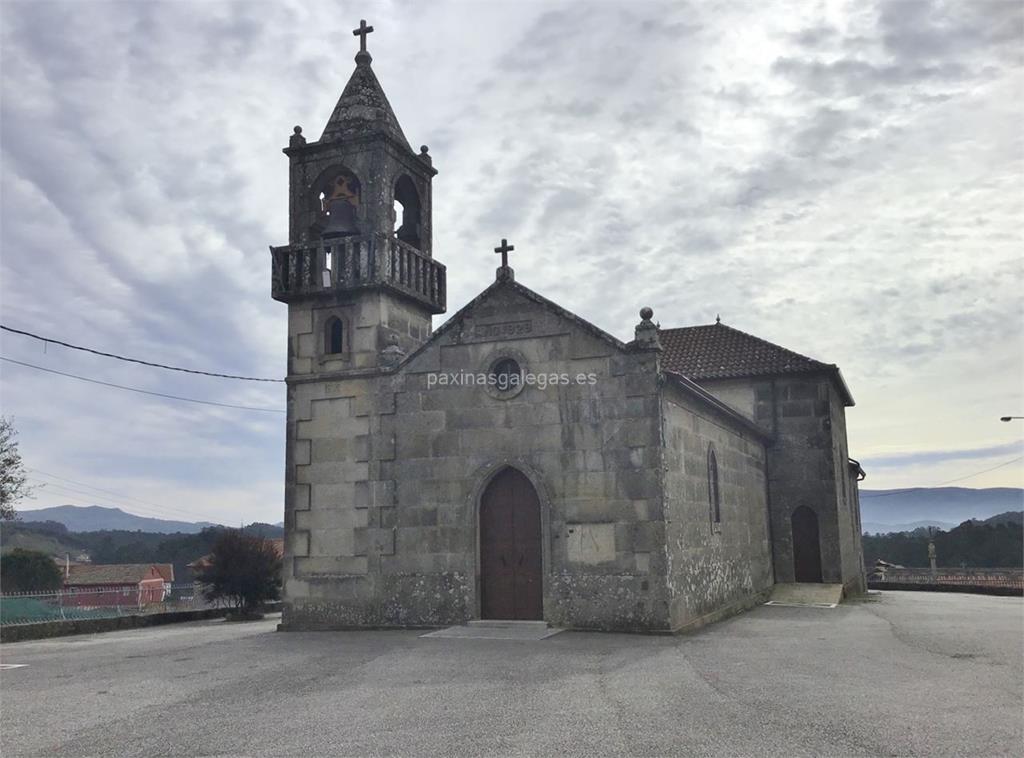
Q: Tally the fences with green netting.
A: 1